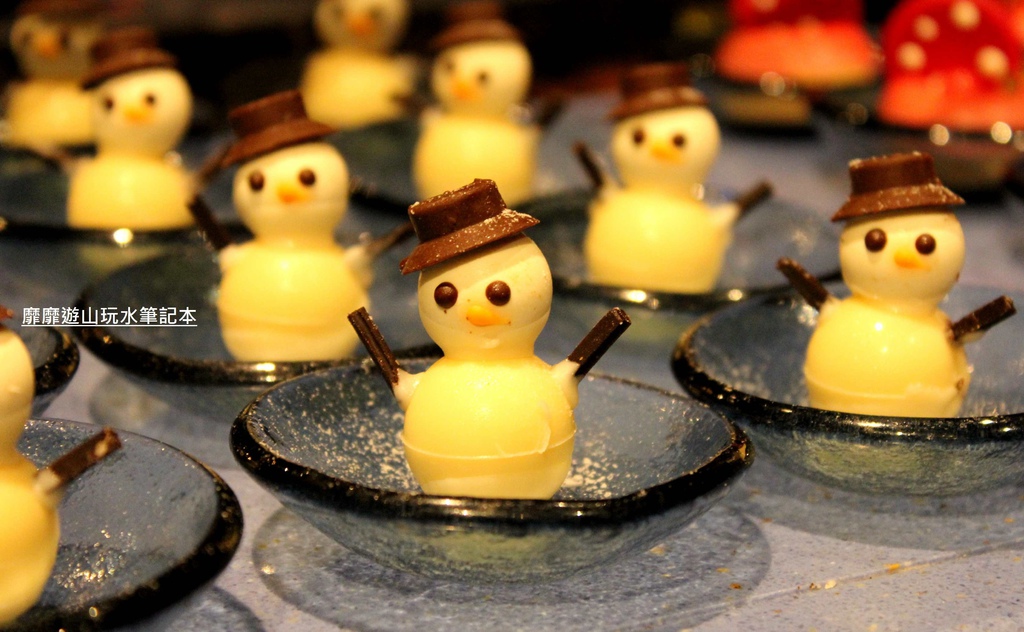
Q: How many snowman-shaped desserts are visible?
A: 9